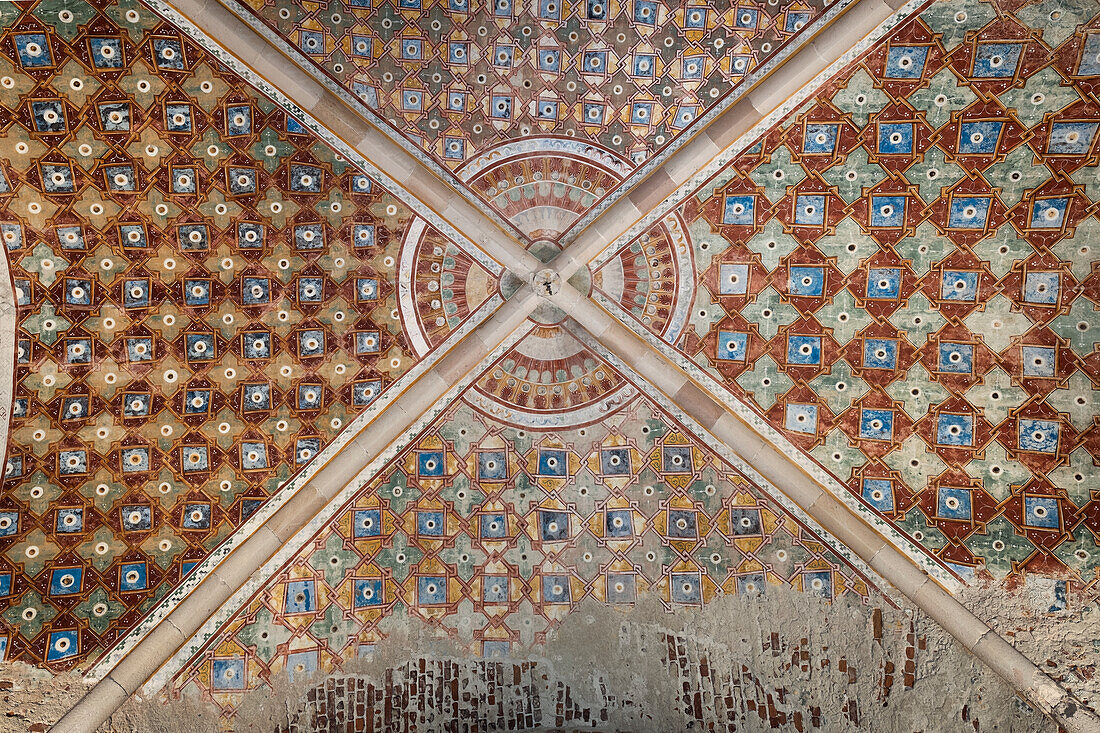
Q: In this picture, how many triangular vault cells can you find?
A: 4